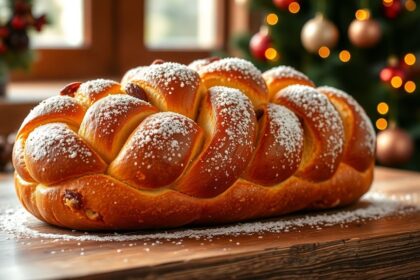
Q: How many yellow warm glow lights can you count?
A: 13